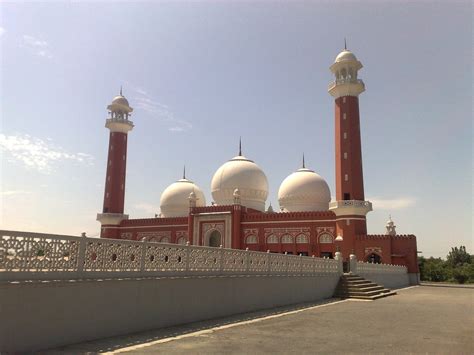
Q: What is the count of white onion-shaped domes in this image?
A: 3